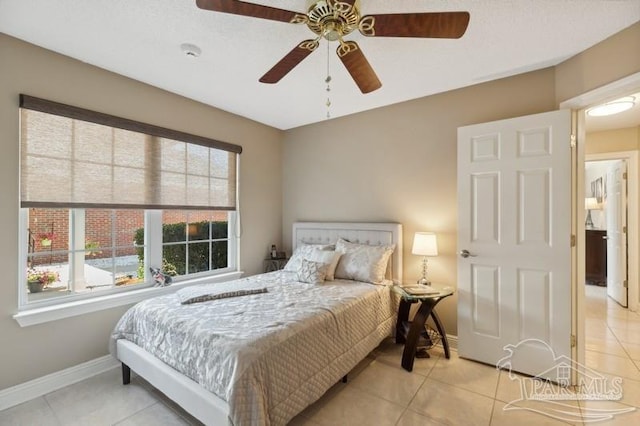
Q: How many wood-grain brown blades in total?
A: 5